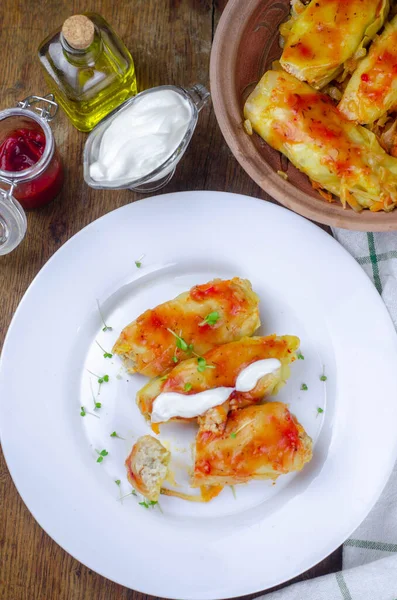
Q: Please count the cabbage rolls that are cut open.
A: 1